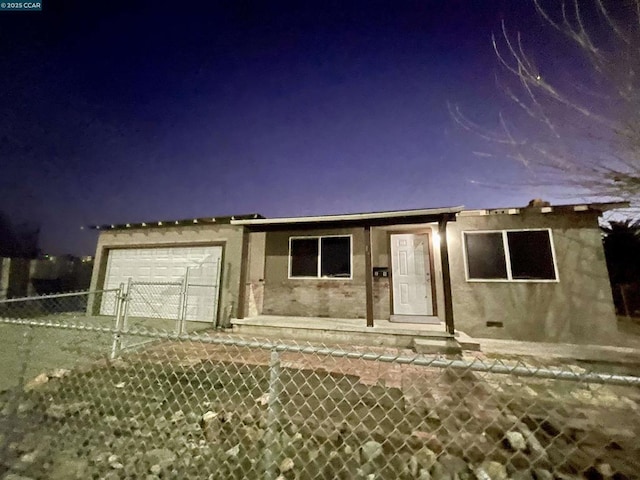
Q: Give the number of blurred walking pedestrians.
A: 0